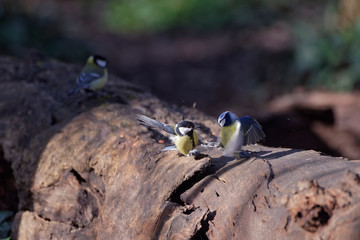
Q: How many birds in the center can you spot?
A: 2